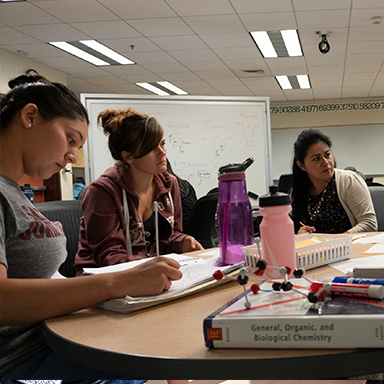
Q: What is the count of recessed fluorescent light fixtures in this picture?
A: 4